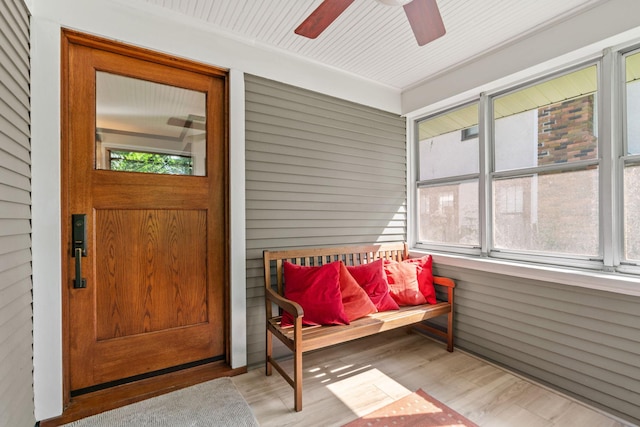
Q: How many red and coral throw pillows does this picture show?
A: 5